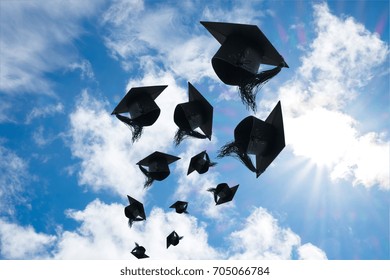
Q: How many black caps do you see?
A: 11